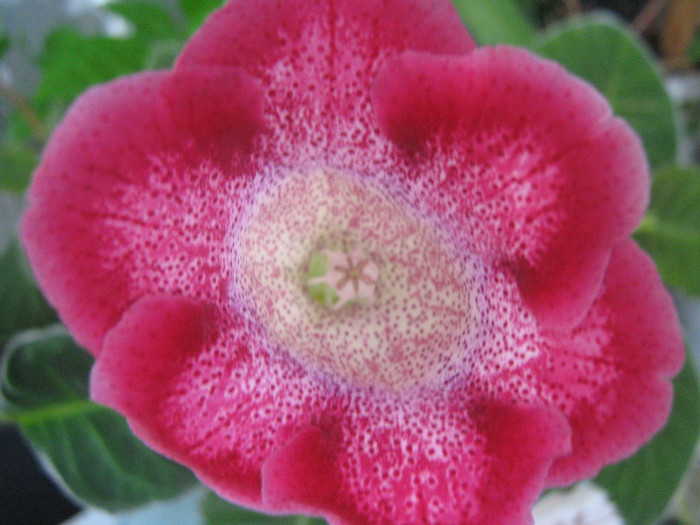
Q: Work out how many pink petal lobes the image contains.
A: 6